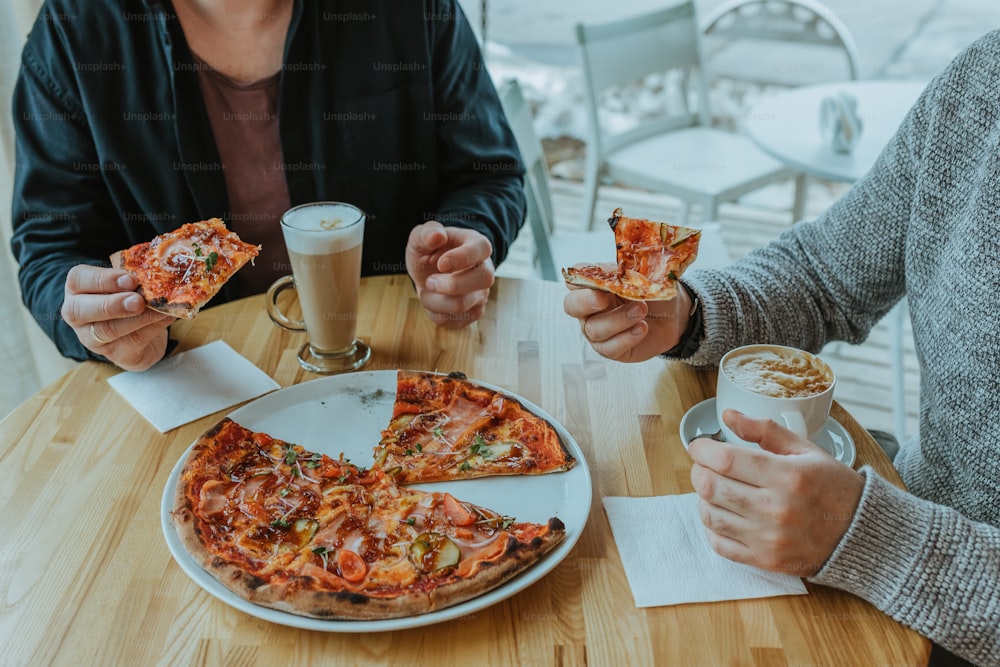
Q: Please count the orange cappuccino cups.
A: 0